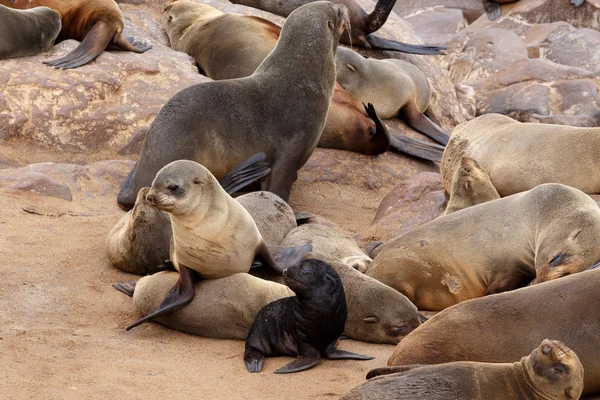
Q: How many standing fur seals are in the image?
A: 3